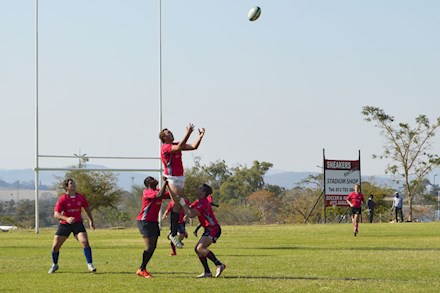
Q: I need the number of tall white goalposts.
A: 2